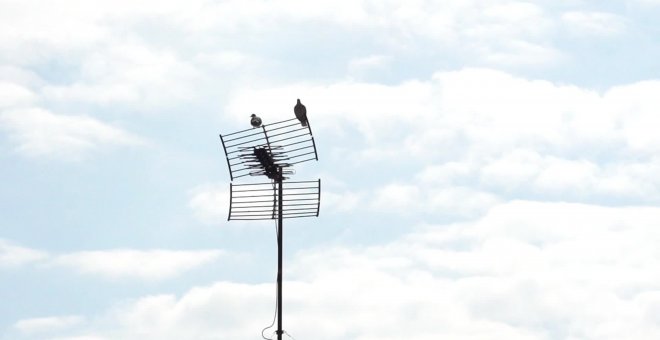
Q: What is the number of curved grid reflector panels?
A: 2